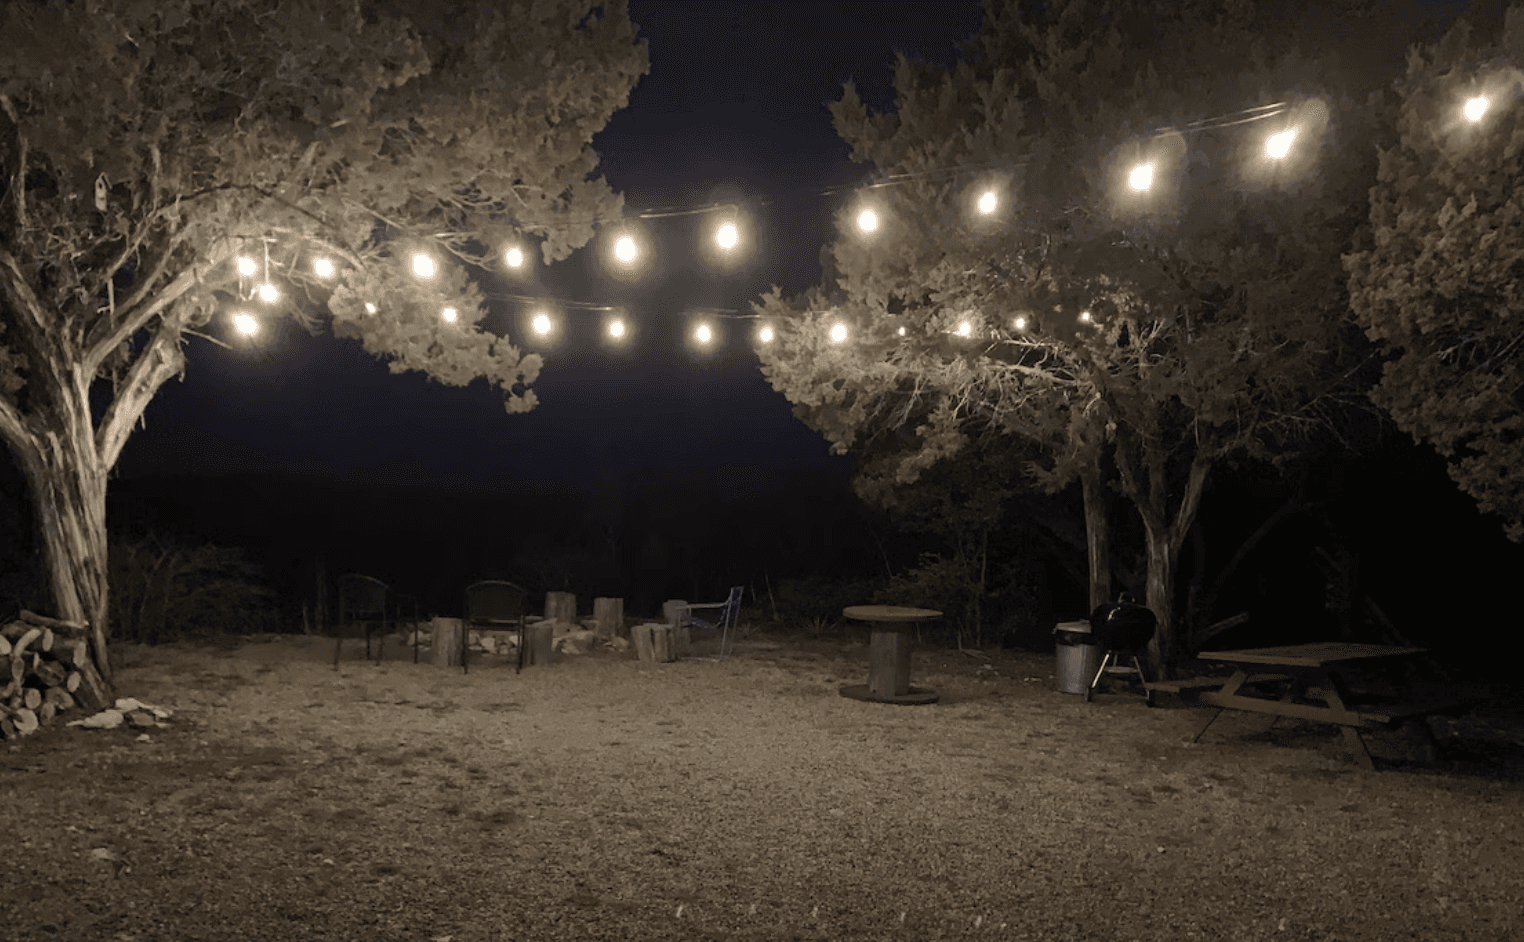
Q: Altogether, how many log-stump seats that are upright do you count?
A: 6